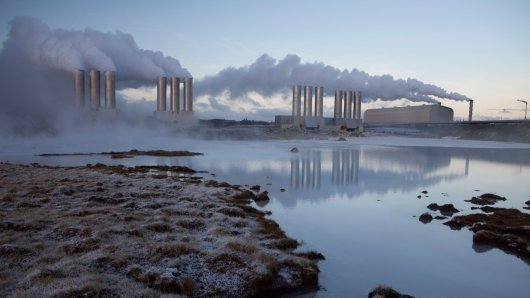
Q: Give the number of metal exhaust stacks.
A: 13